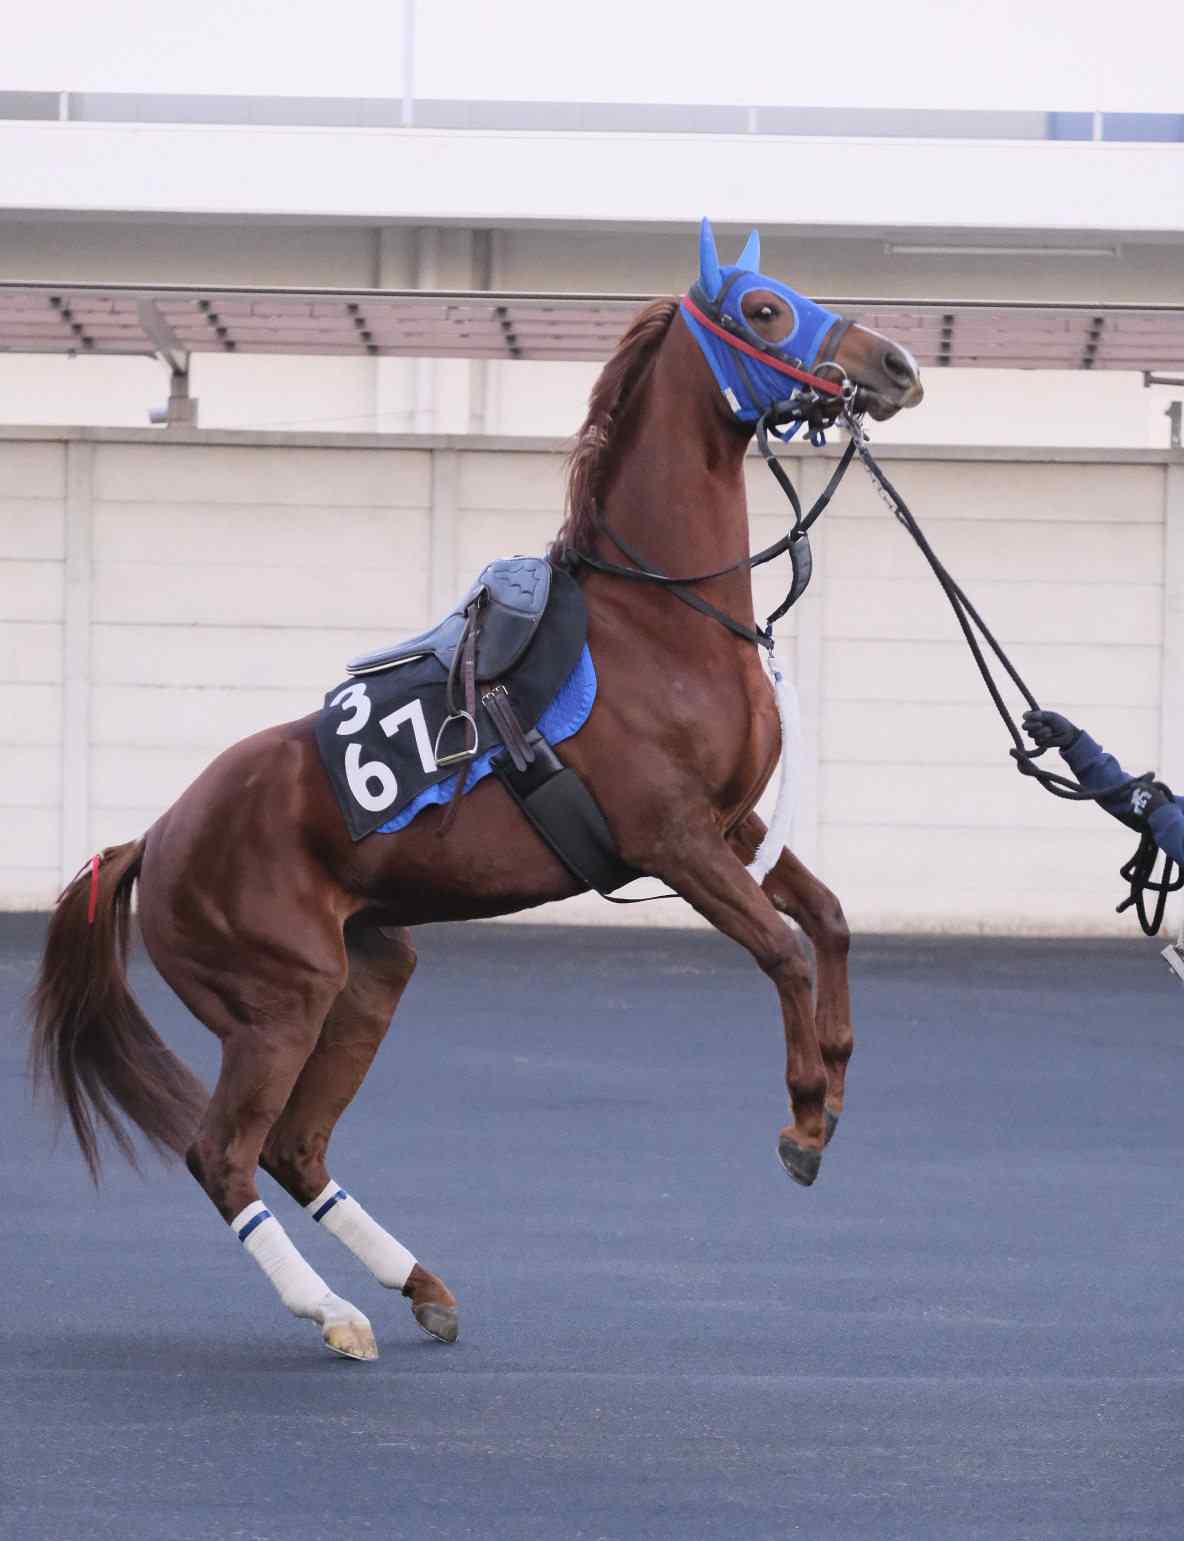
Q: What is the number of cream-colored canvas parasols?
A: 0